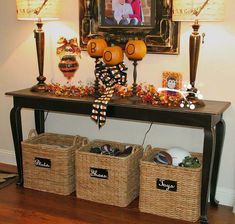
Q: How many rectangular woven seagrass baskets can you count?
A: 3